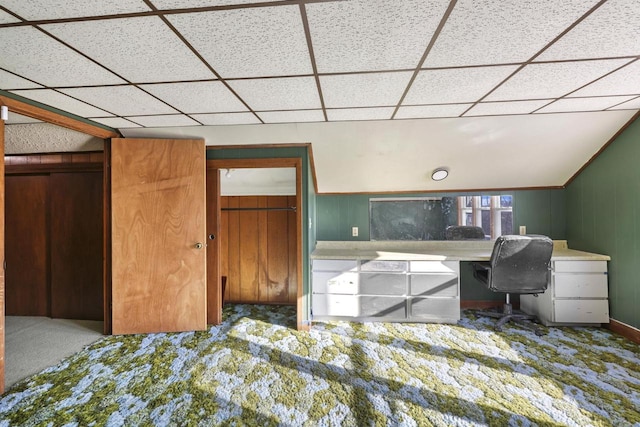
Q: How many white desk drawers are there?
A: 12